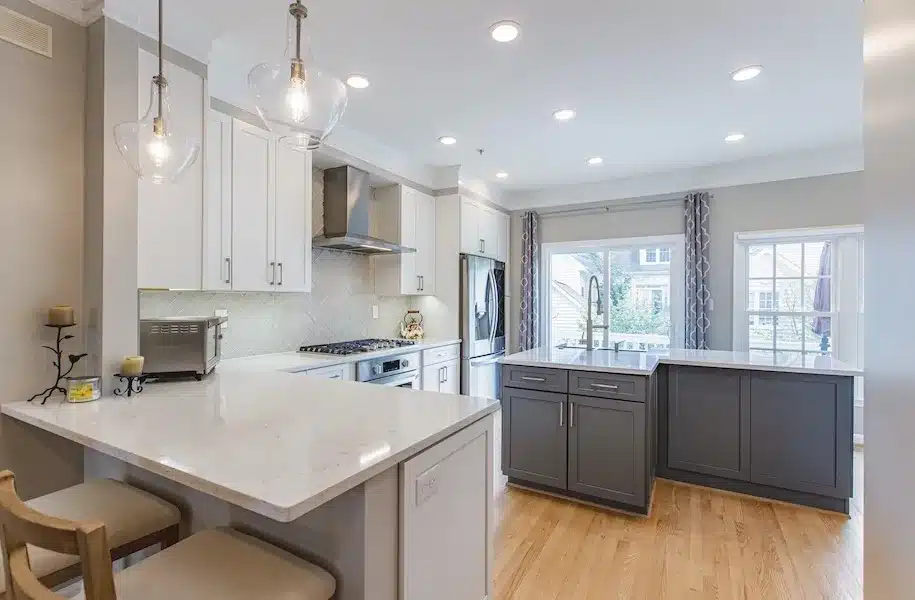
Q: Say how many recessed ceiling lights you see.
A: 8